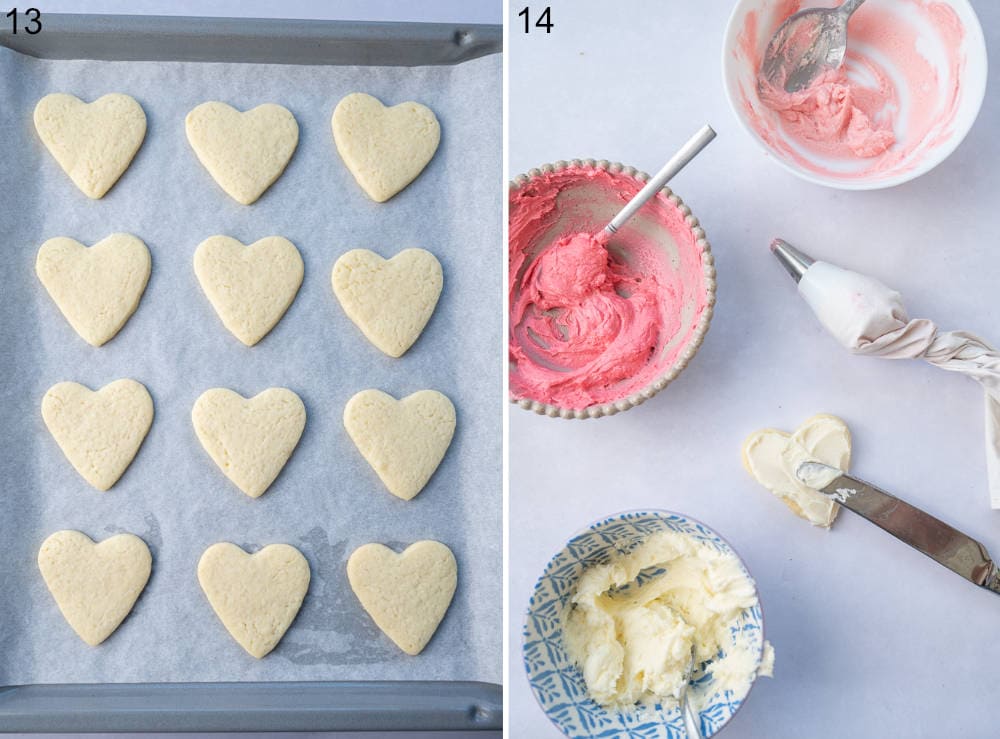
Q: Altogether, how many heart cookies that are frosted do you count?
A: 1